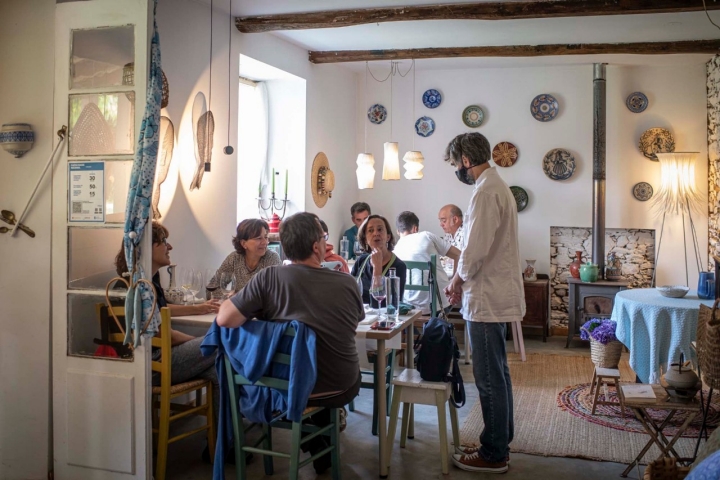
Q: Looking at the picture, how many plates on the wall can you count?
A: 11